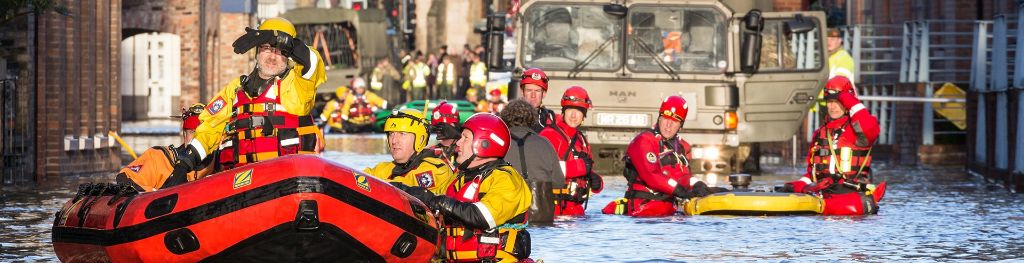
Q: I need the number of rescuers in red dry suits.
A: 4